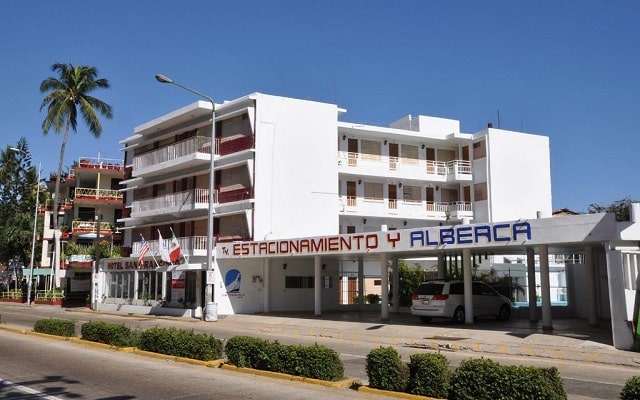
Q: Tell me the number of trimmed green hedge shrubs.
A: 8